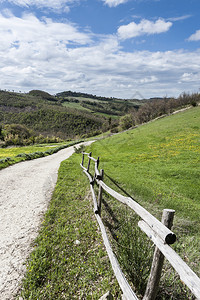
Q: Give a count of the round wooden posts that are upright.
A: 5